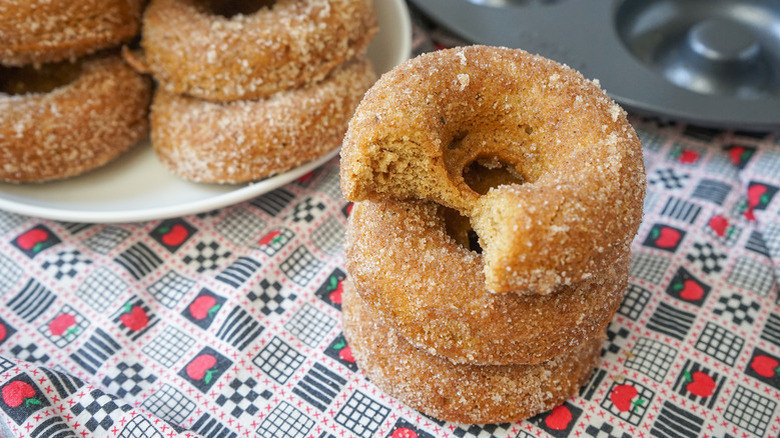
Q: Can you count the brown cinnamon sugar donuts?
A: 7